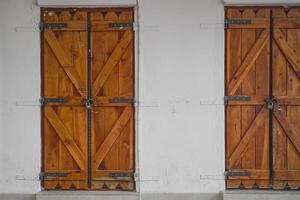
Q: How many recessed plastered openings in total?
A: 2